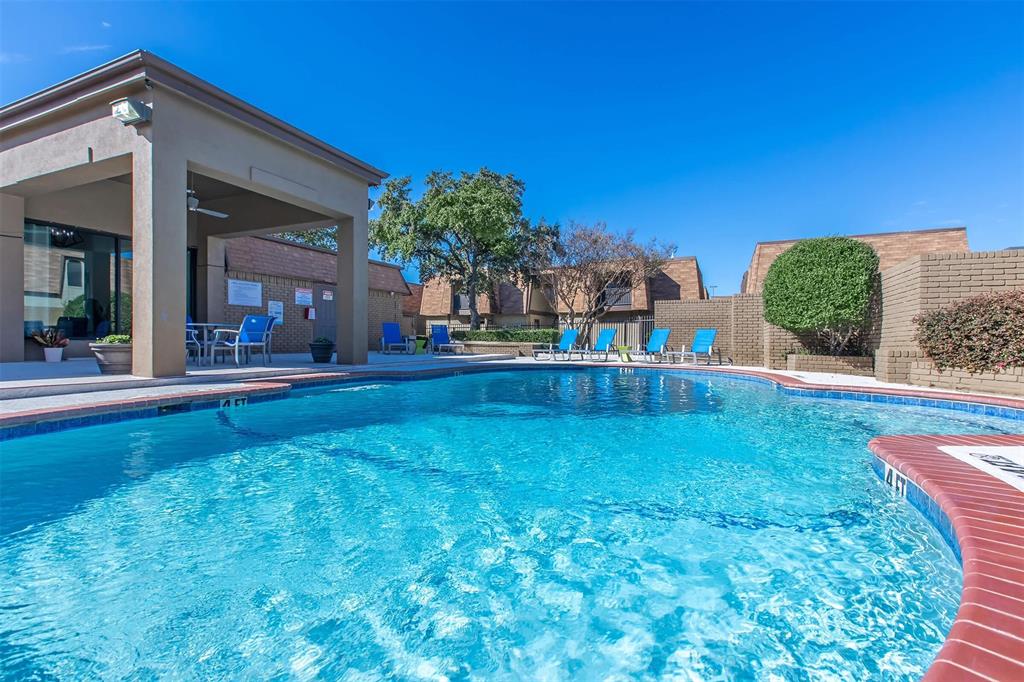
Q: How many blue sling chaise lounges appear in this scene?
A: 6